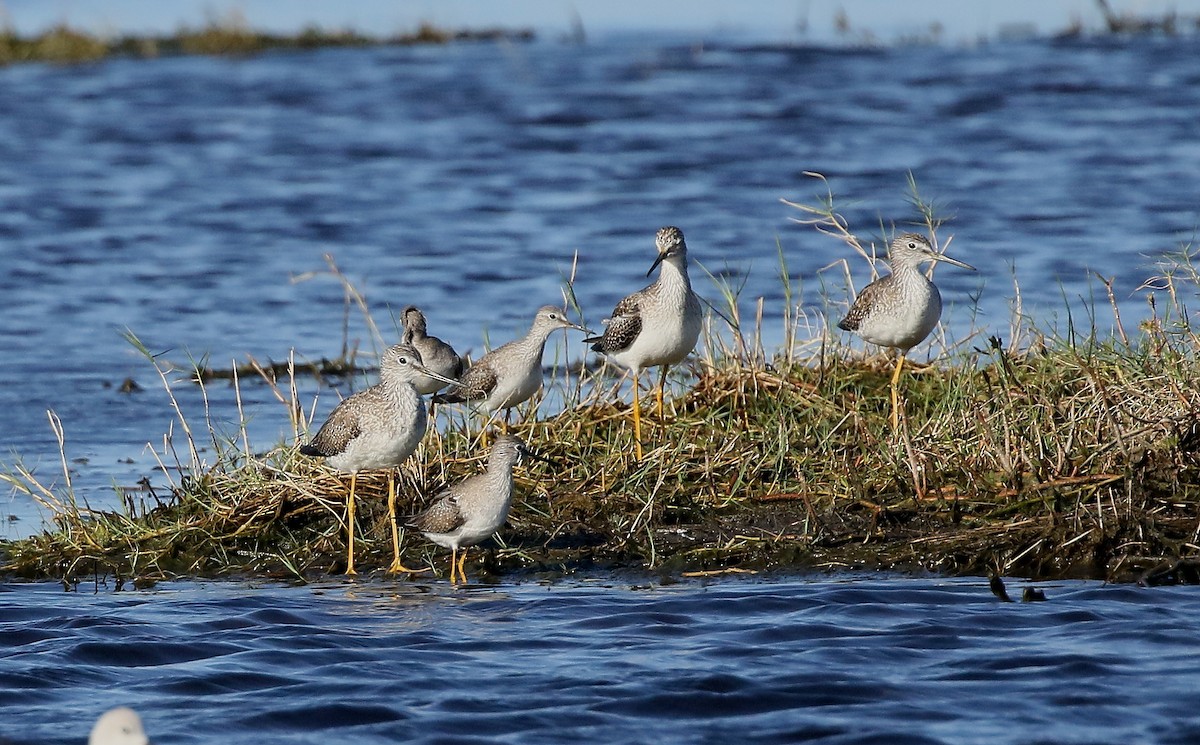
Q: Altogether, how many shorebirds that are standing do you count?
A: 6